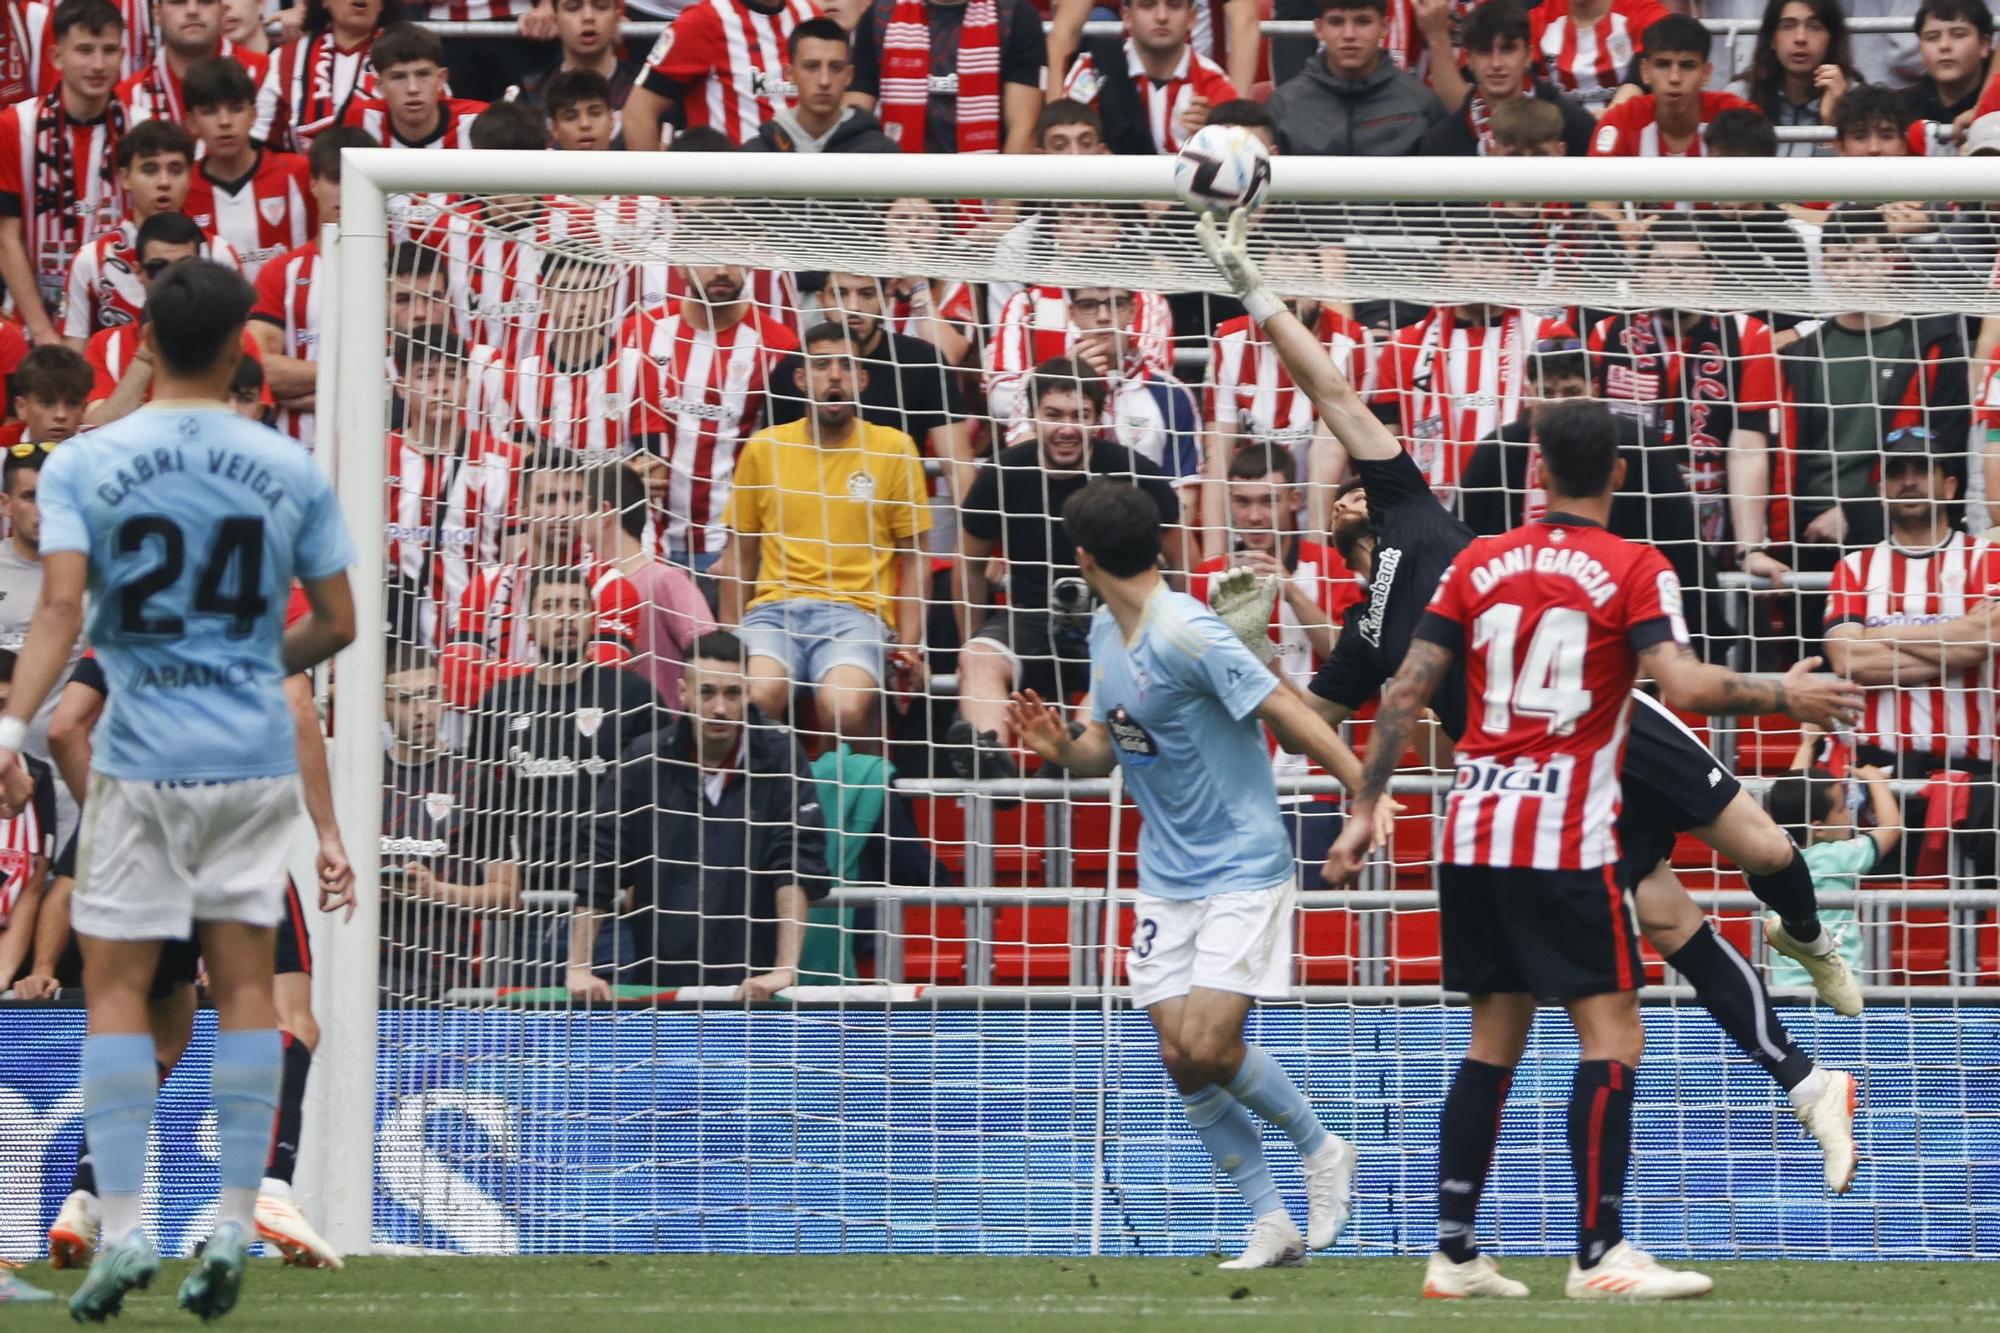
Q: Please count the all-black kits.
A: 1